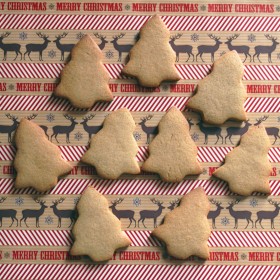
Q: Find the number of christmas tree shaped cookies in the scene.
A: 9